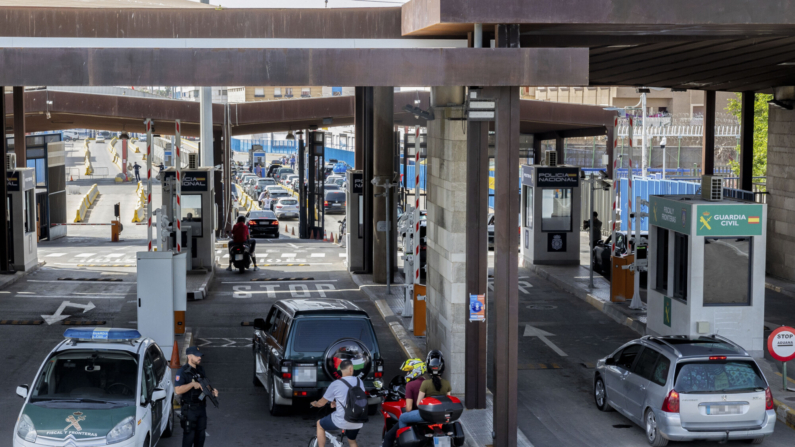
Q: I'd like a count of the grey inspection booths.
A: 5